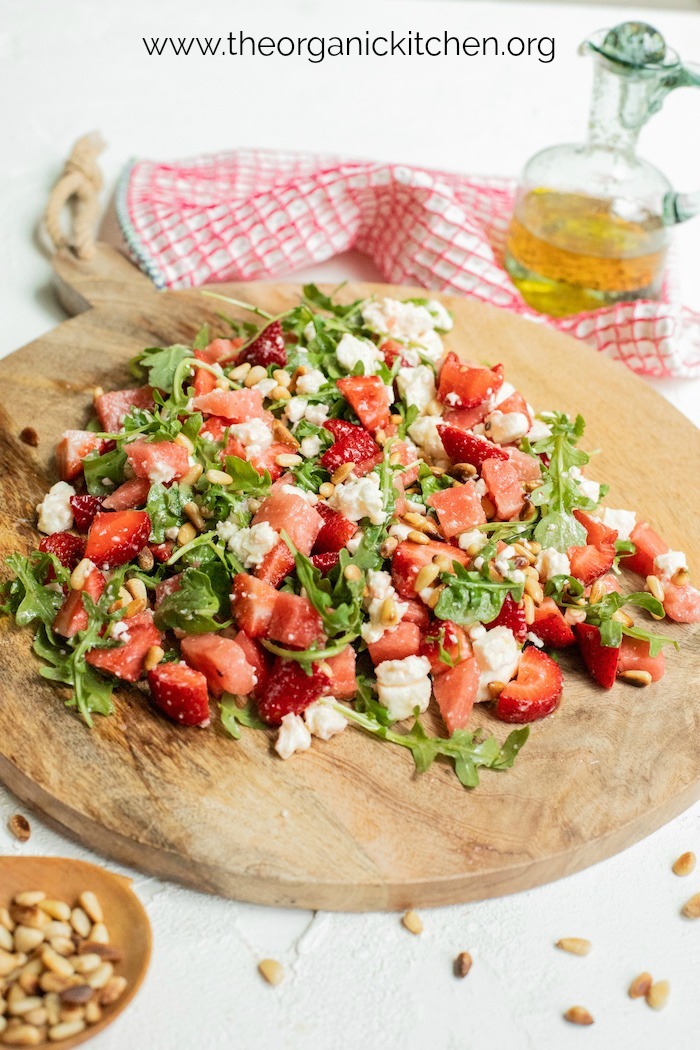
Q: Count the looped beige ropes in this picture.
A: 1